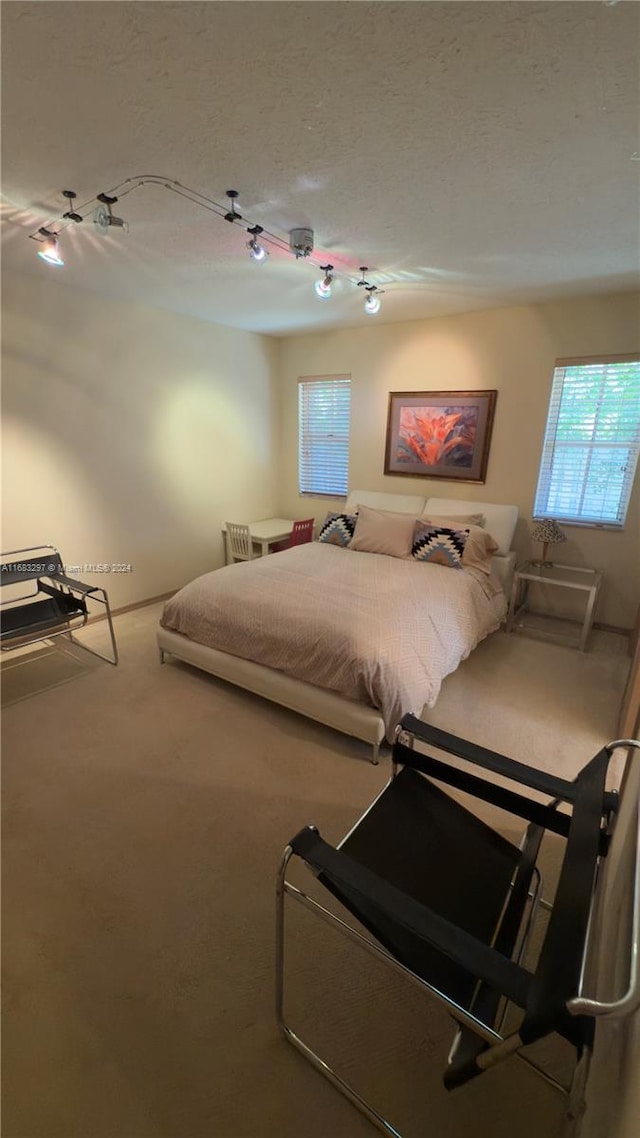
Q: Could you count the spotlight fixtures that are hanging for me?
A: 5